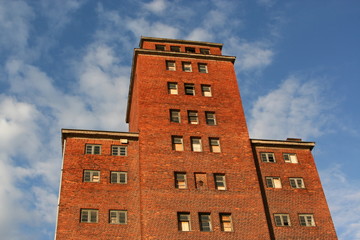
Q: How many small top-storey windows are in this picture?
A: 4